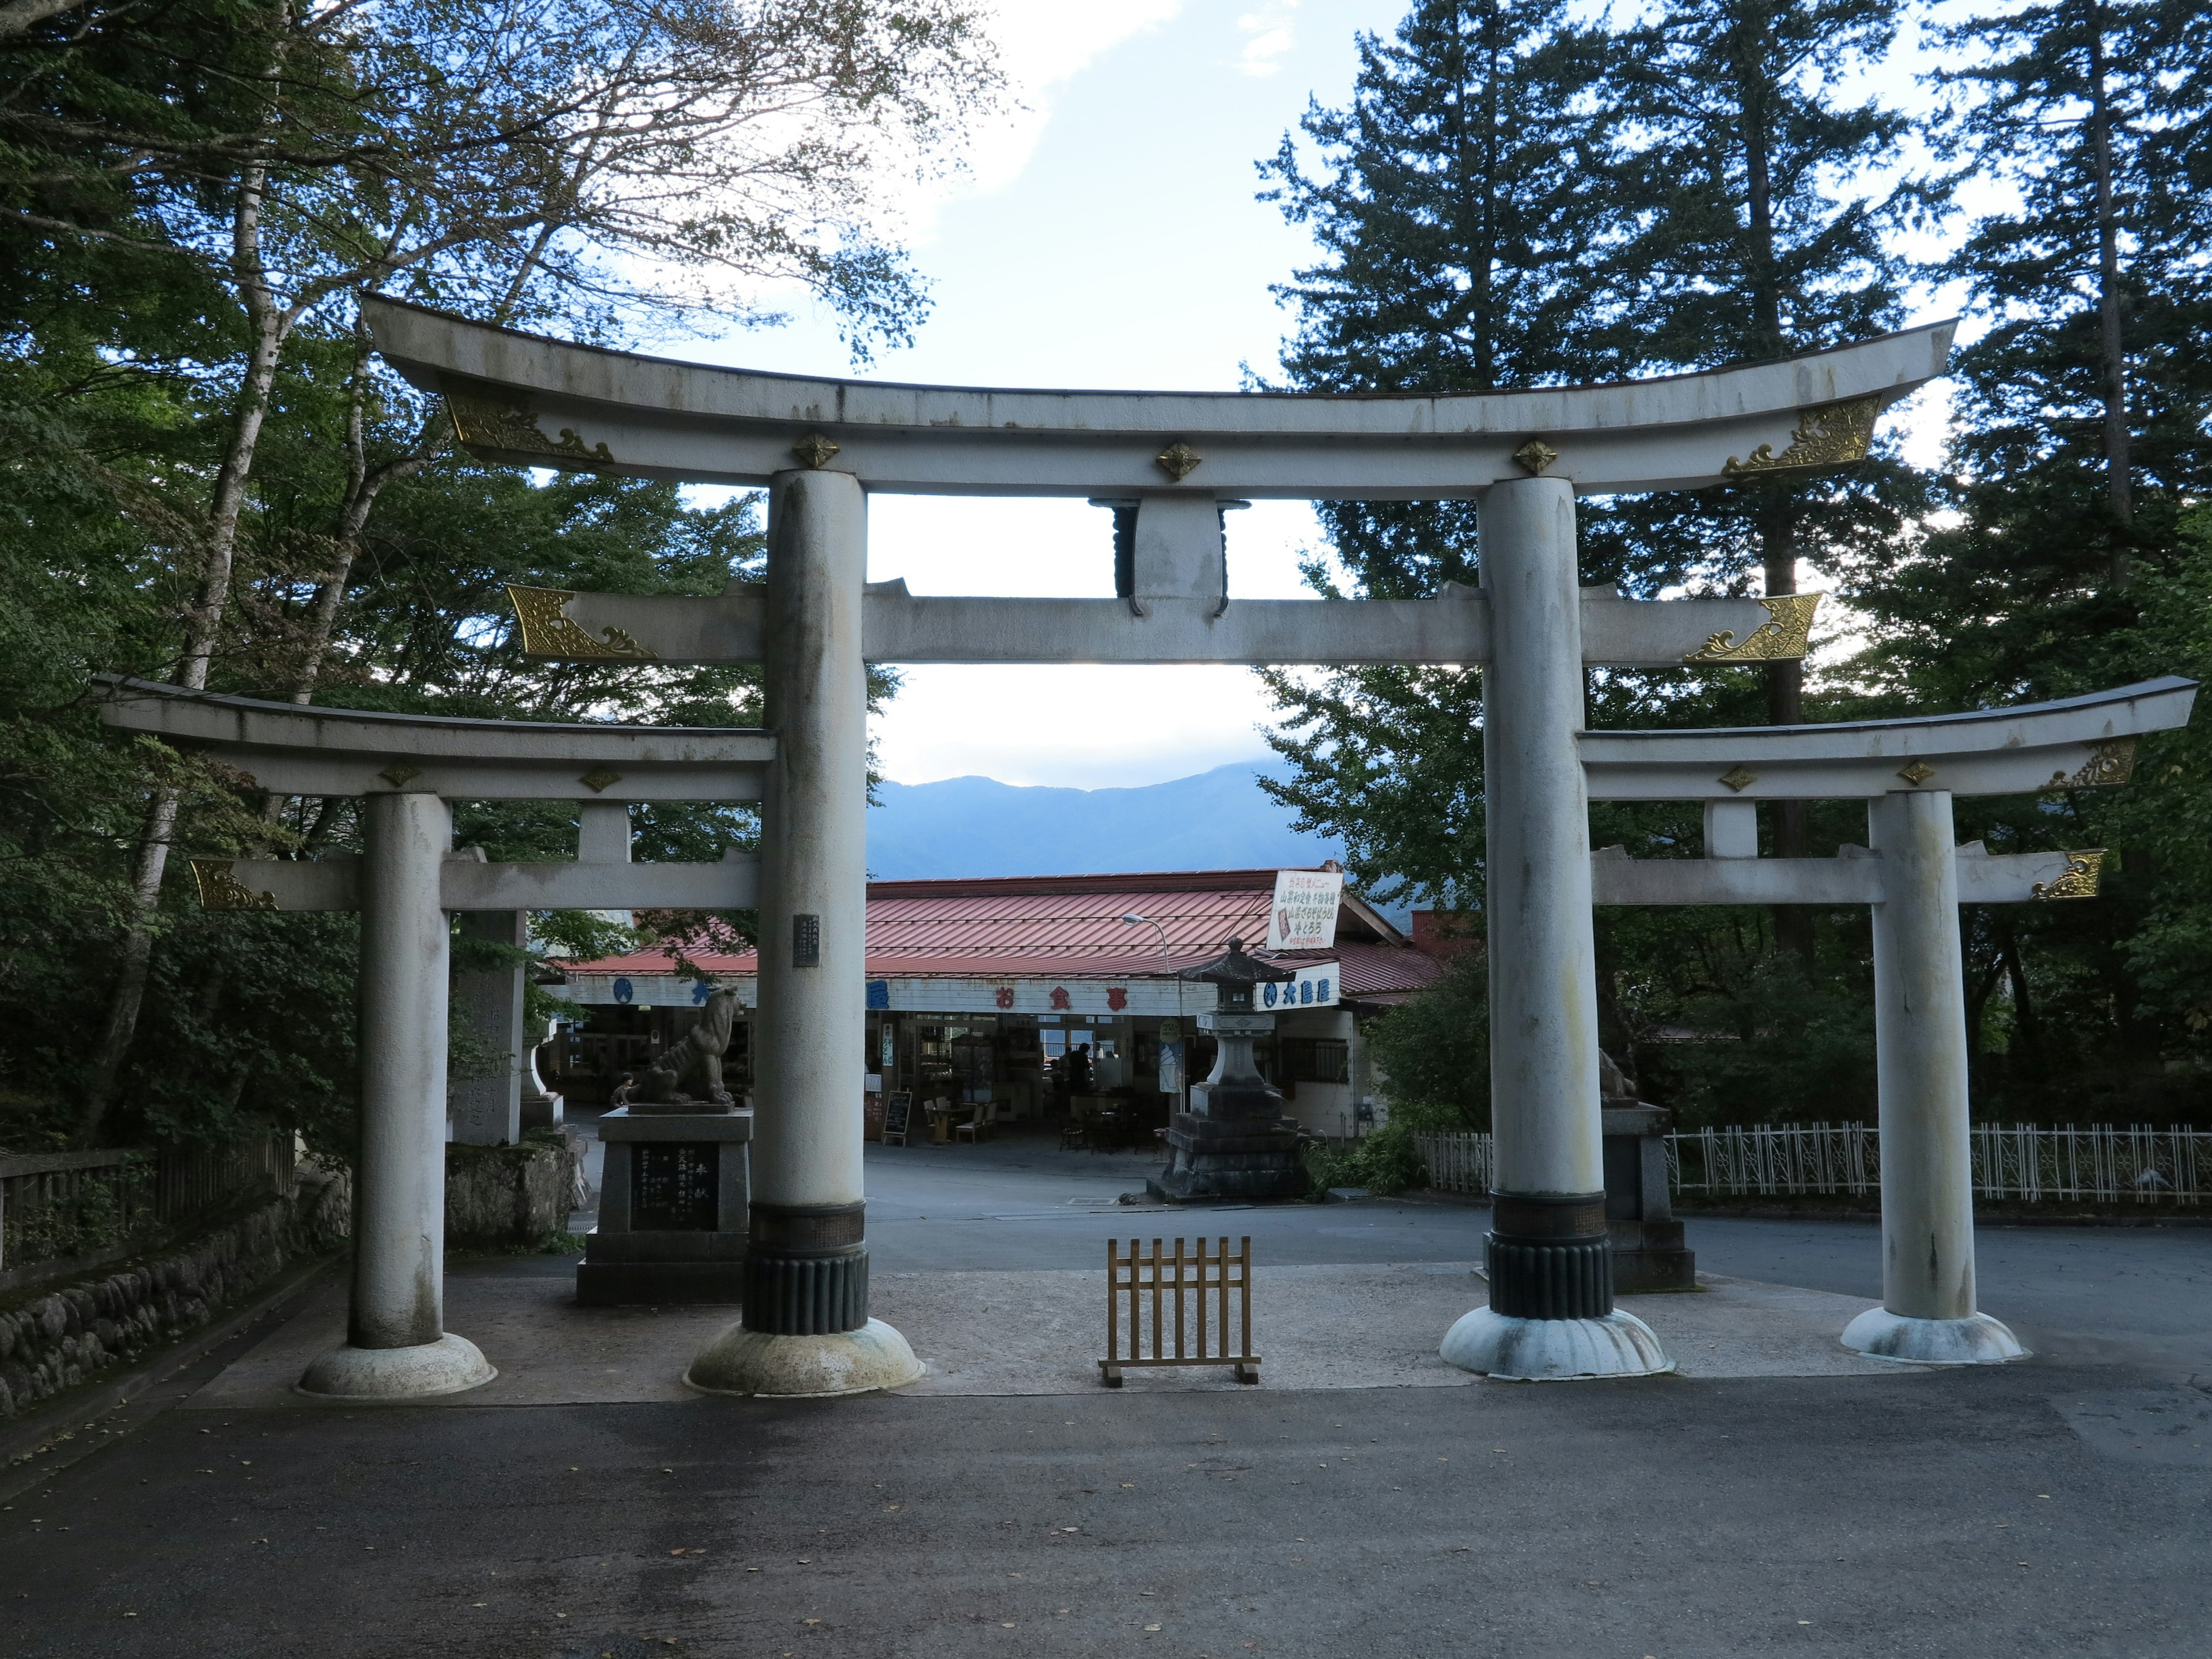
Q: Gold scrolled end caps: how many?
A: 7